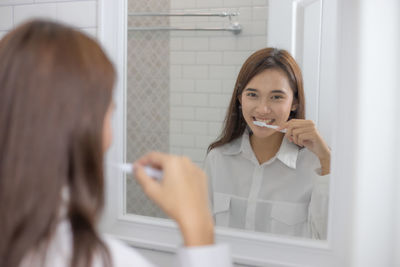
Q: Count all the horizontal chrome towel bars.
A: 2